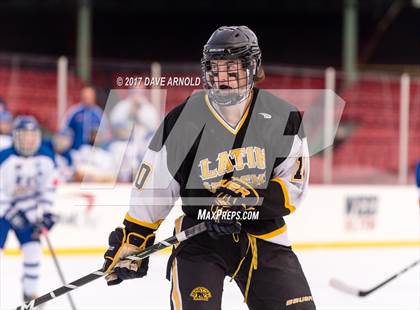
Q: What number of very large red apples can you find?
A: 0